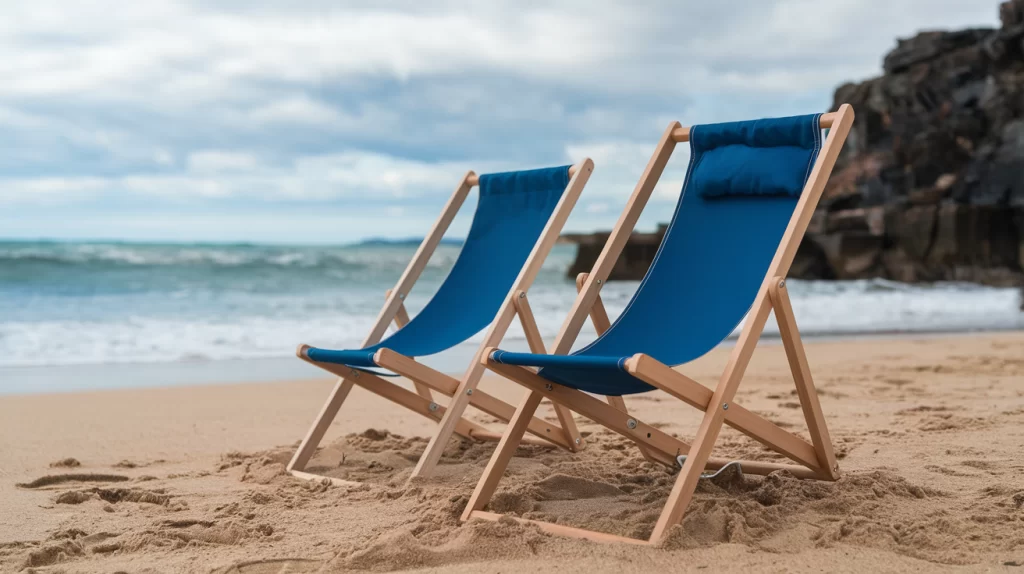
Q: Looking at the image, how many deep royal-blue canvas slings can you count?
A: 2